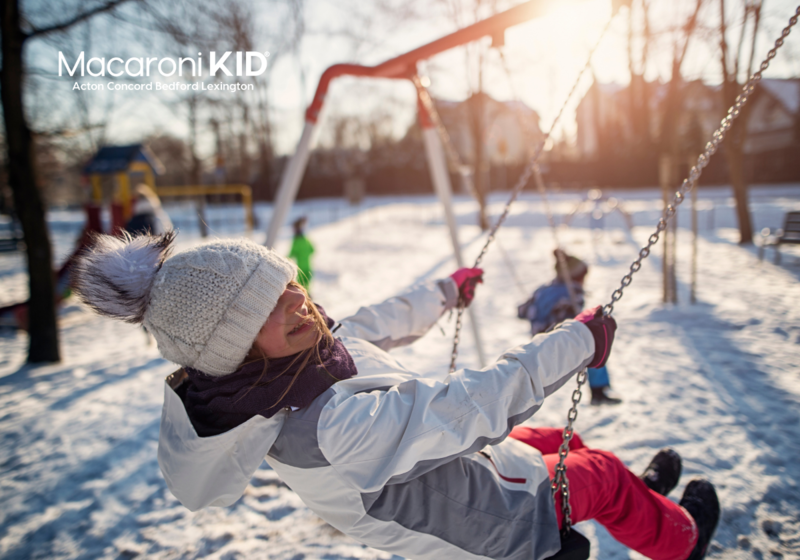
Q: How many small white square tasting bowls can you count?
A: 0